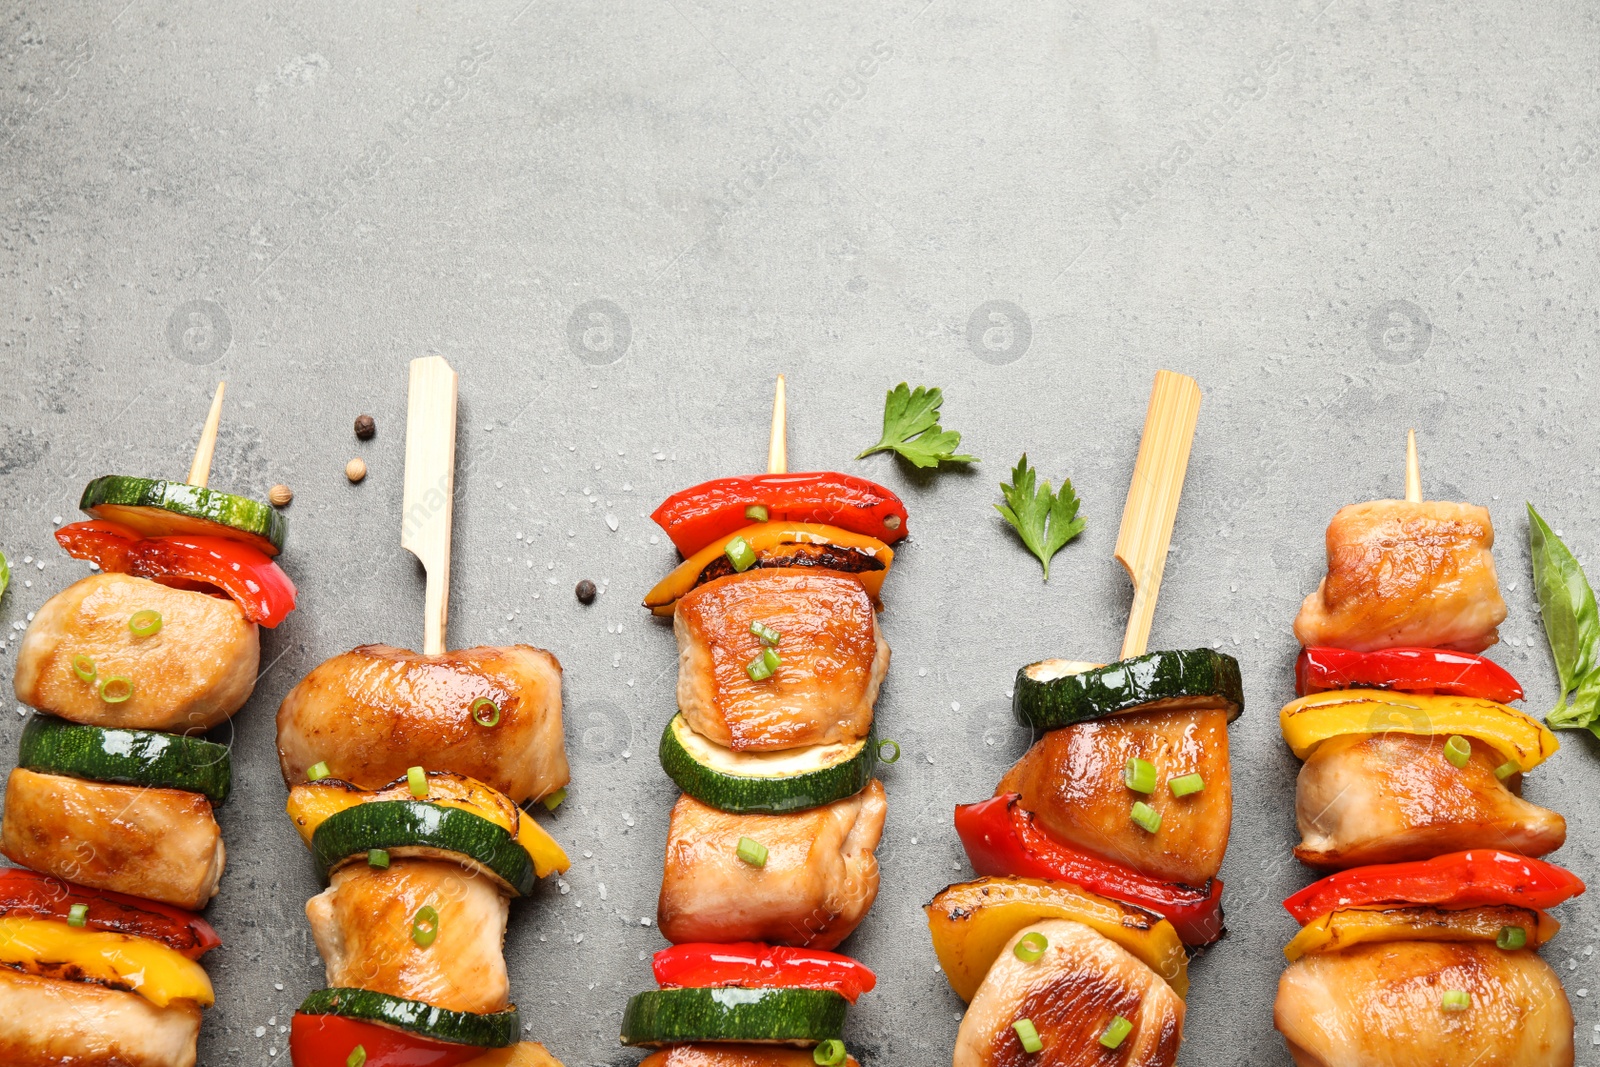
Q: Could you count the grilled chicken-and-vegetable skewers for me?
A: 5